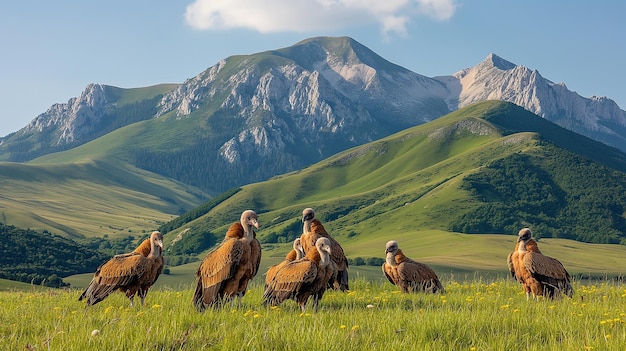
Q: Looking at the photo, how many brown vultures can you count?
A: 7